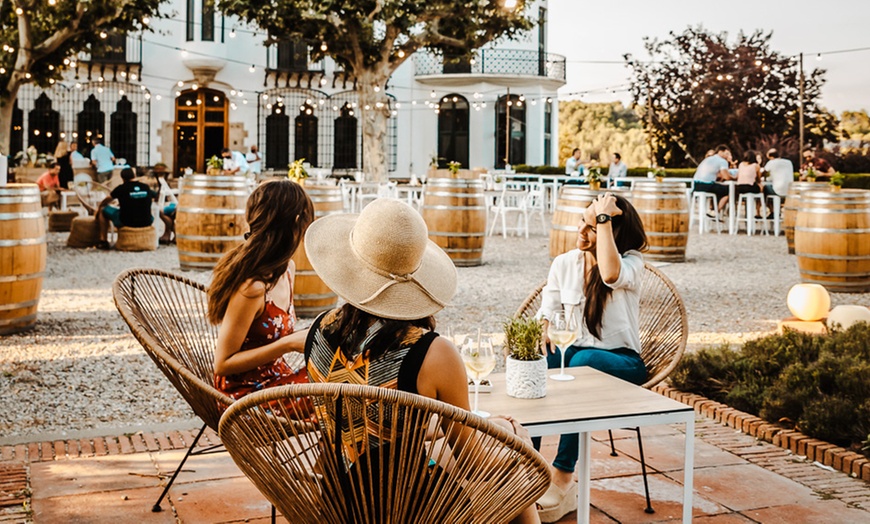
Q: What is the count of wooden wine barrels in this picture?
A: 8